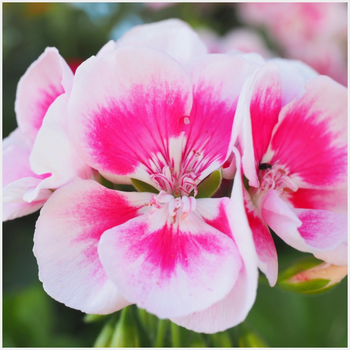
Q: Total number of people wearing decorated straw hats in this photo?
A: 0